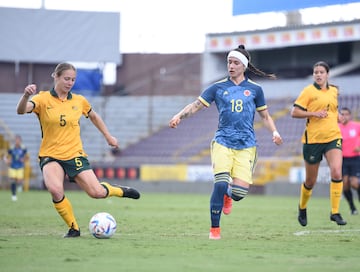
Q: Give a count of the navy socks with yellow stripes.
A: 2